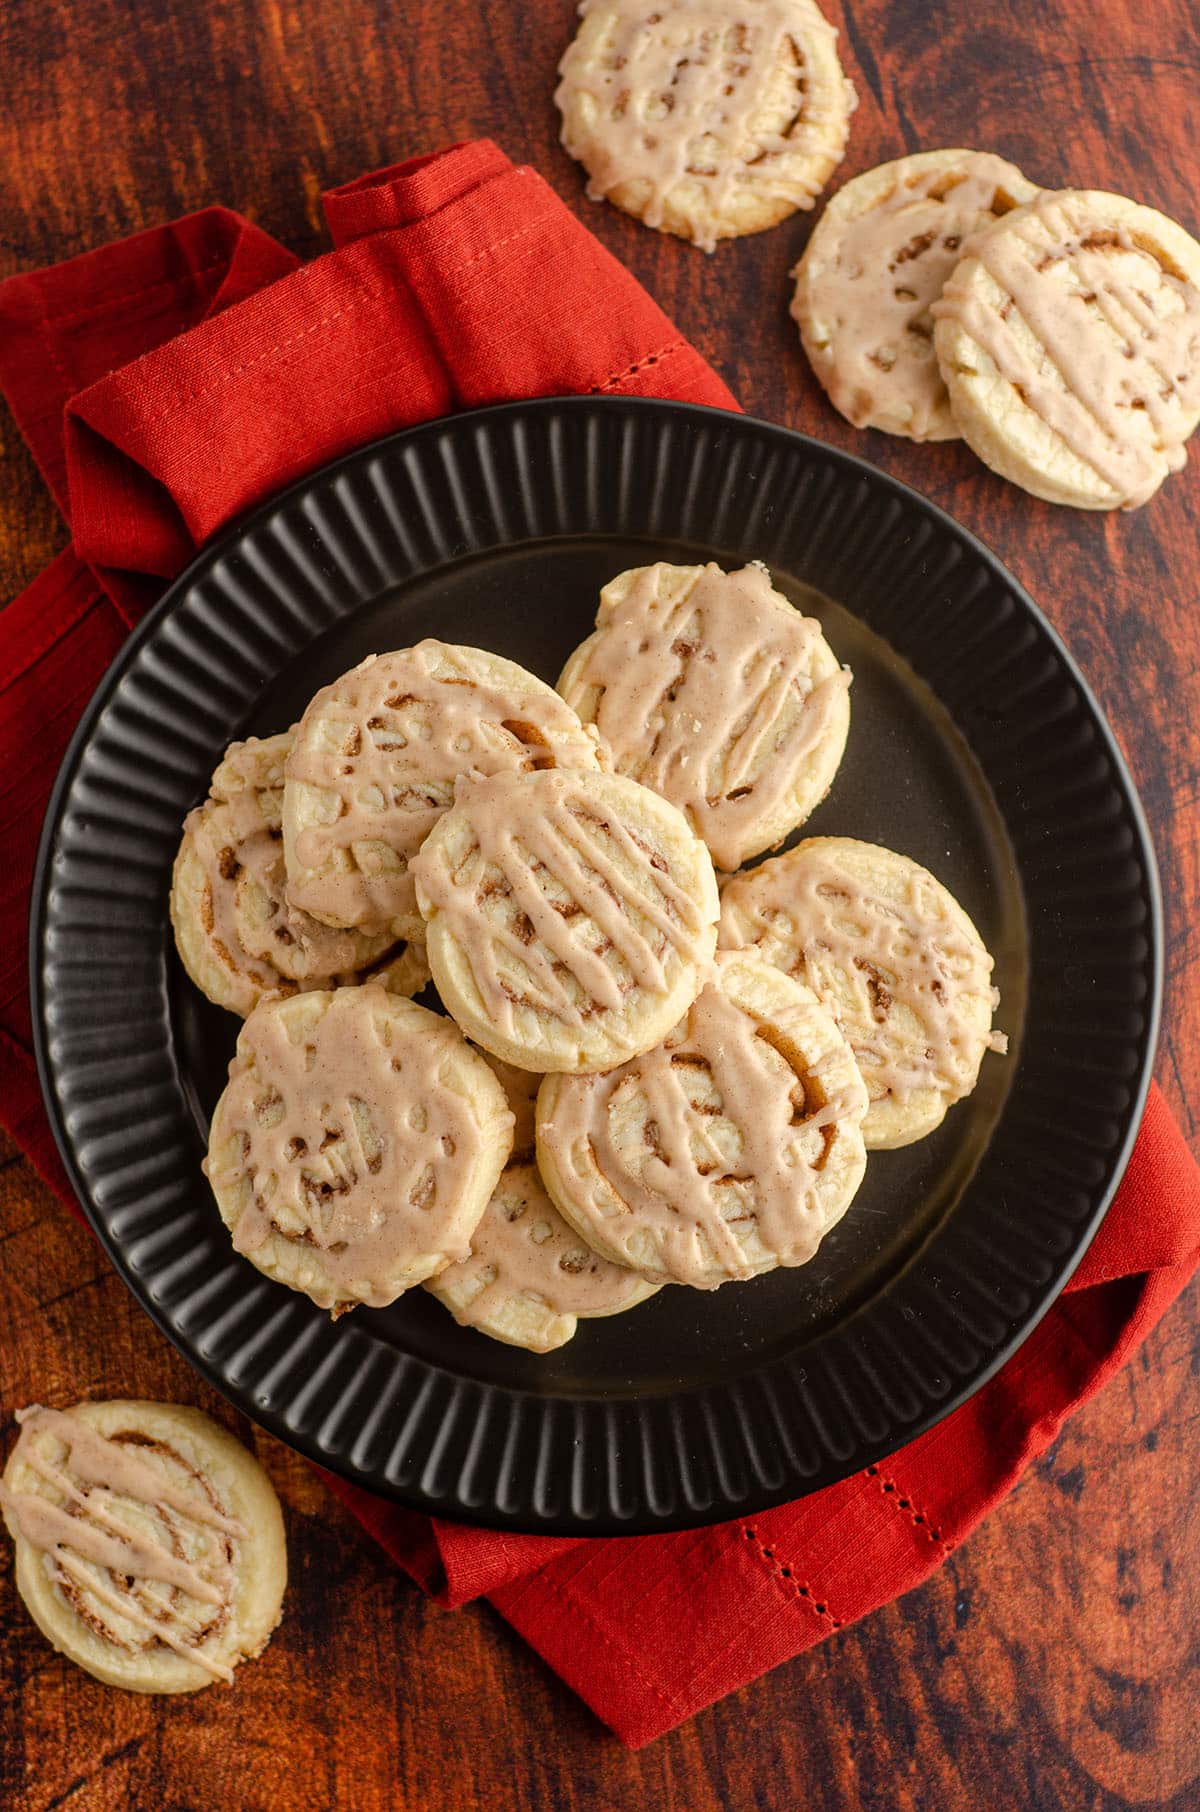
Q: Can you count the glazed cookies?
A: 12